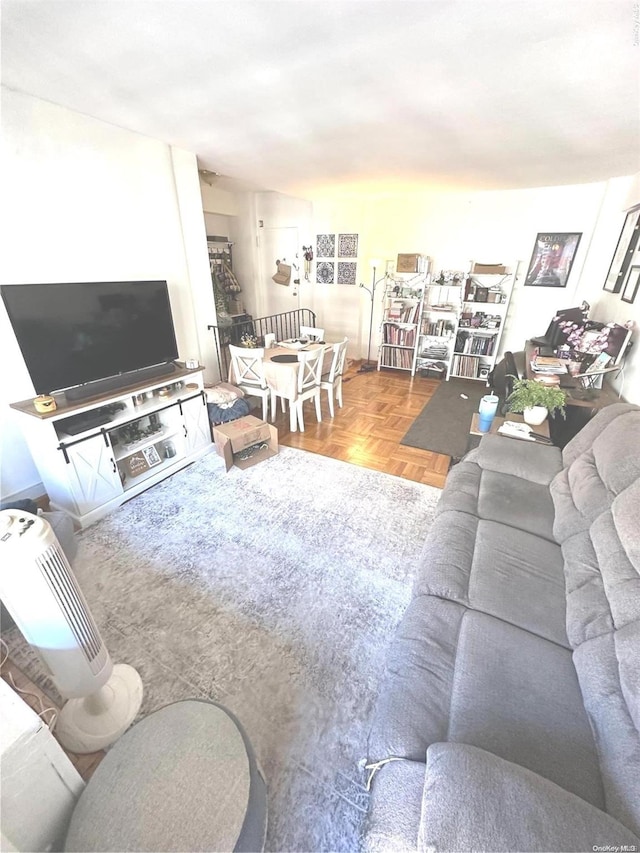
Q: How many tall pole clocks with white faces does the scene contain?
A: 0